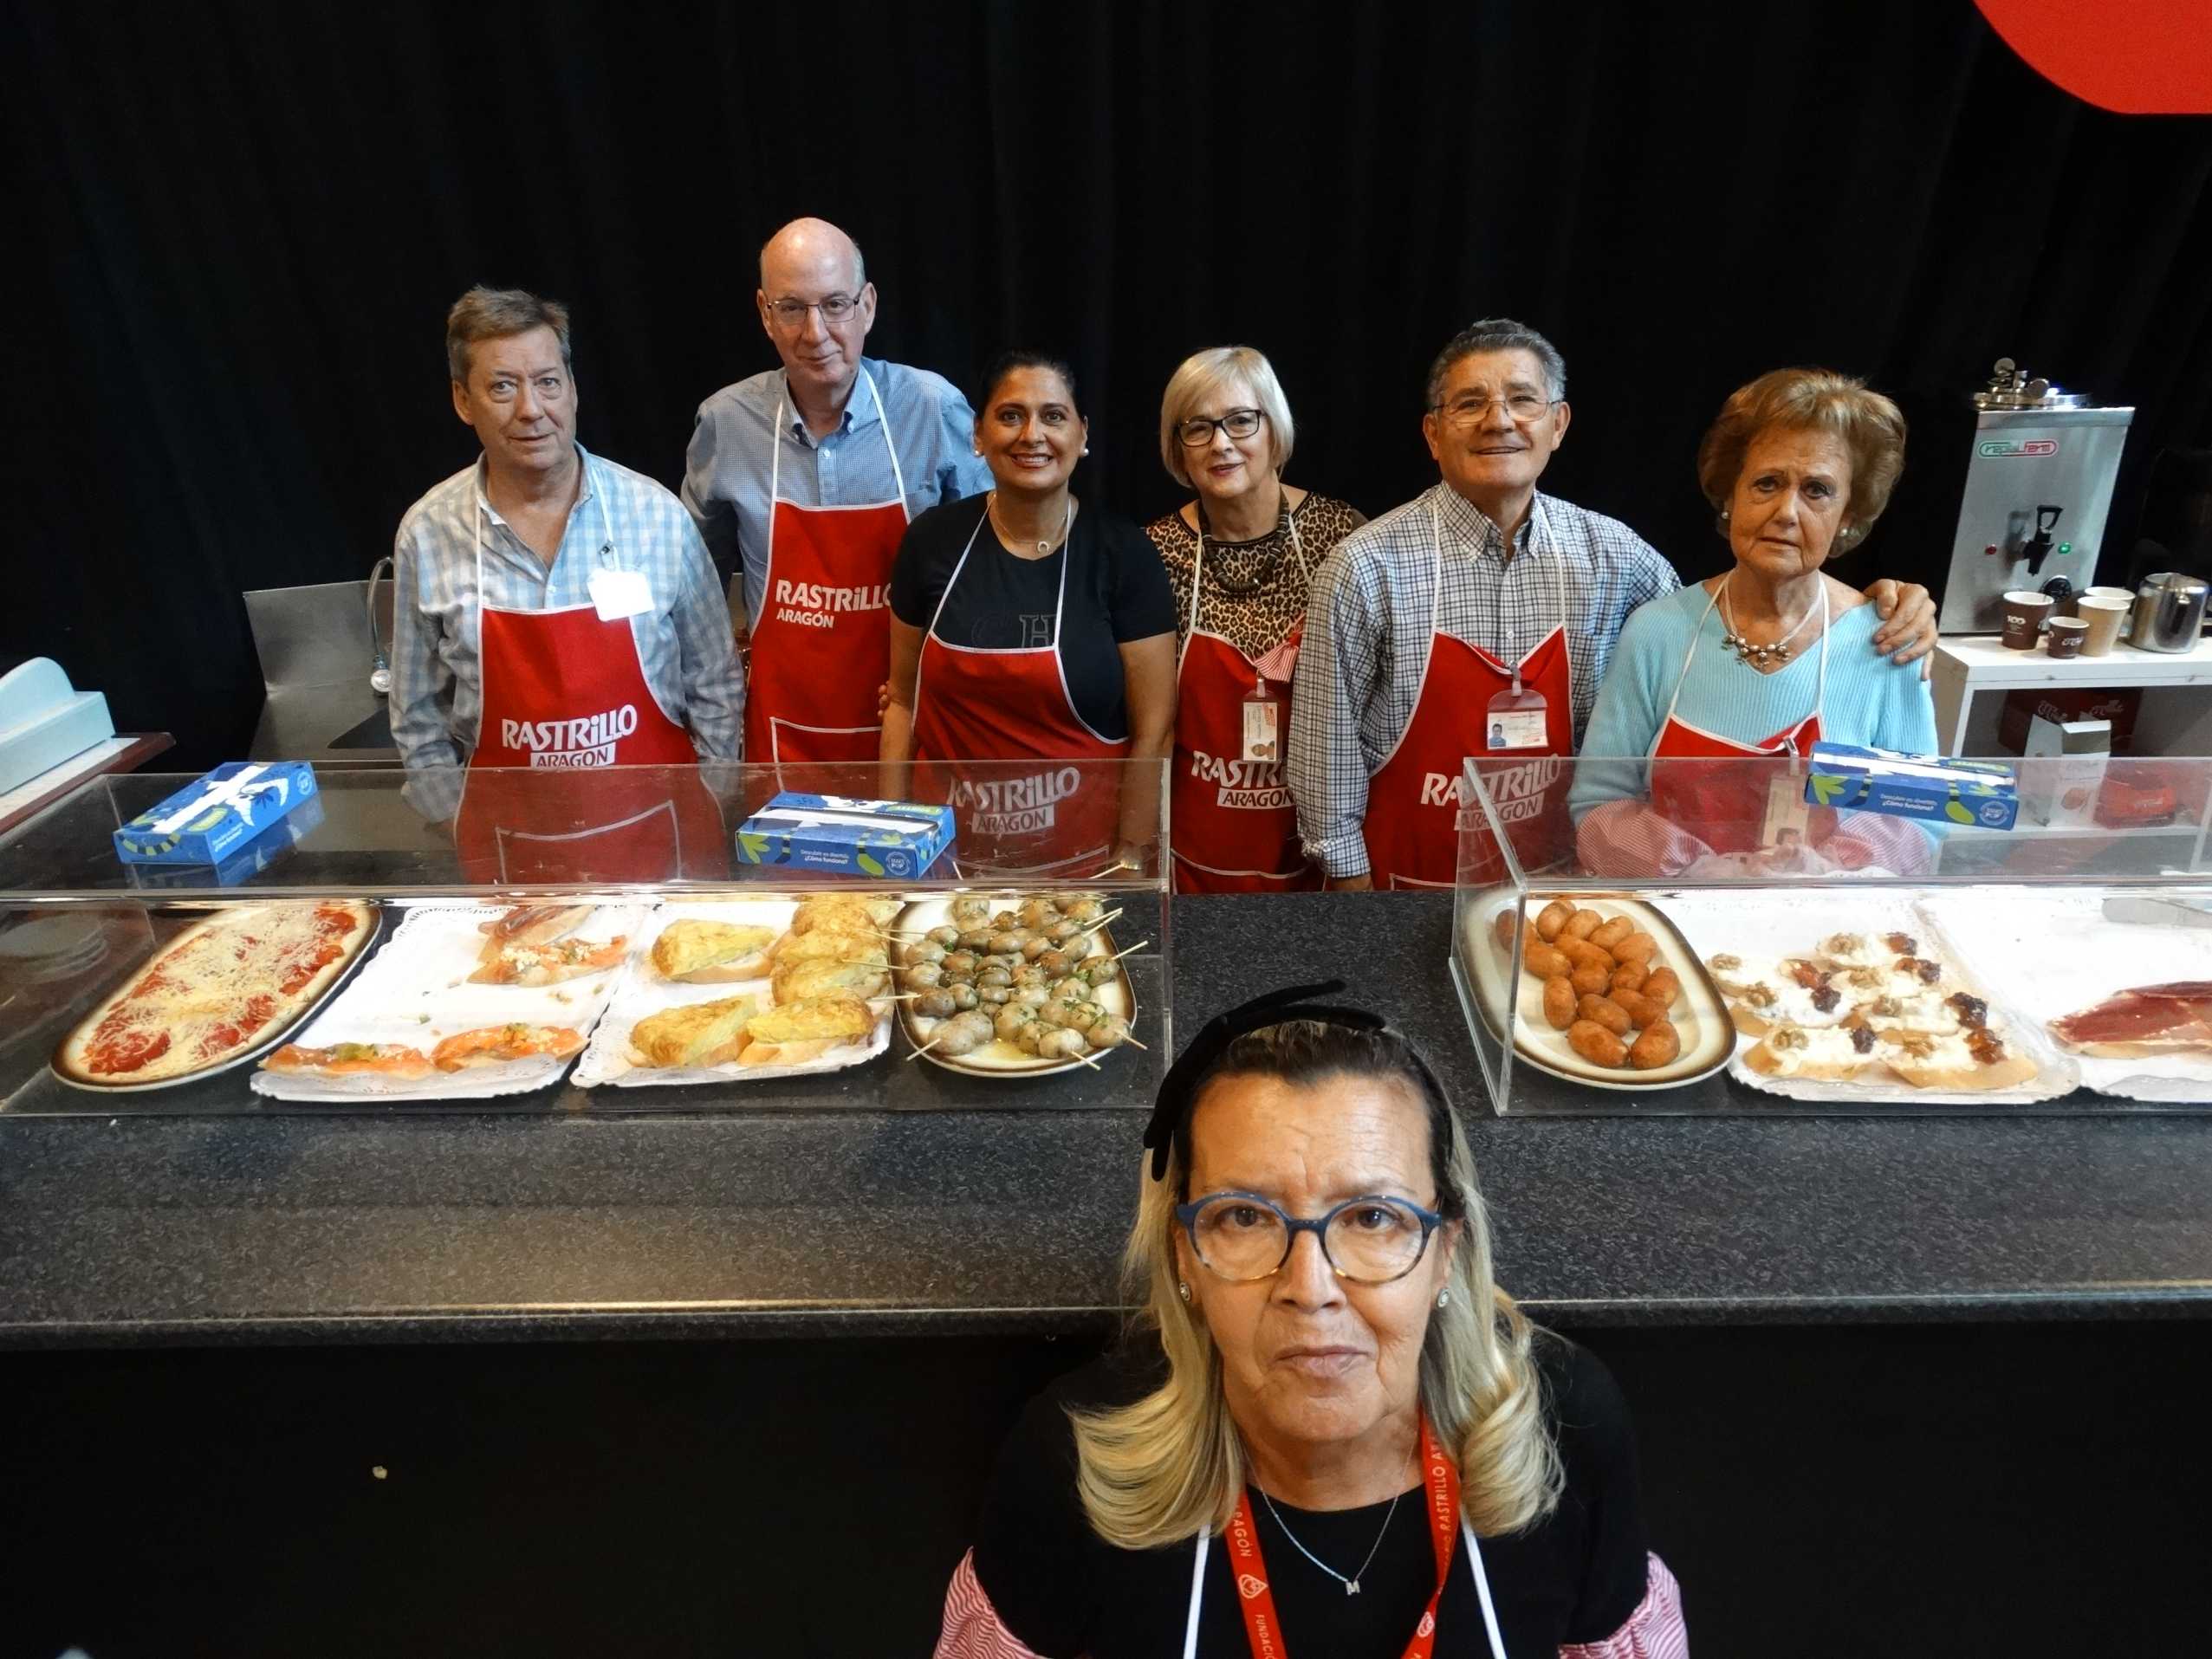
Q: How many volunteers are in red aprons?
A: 6